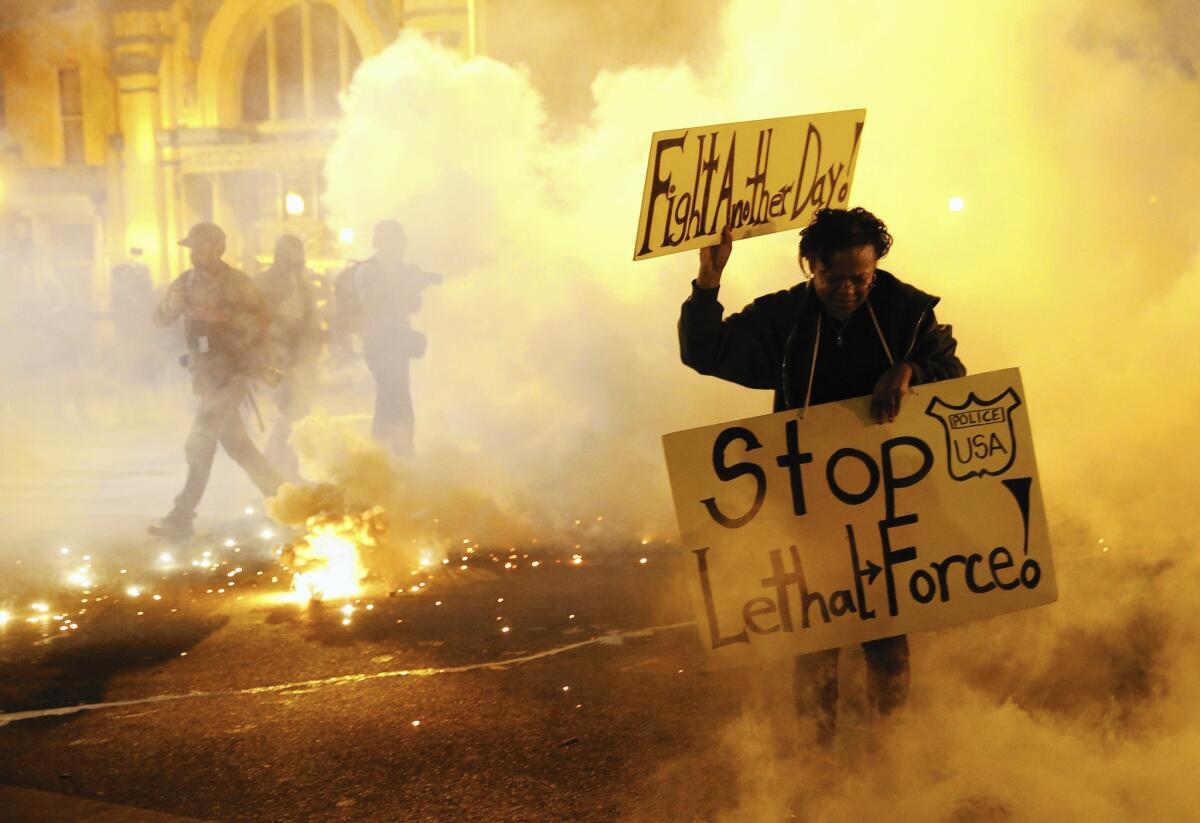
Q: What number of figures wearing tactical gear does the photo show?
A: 3